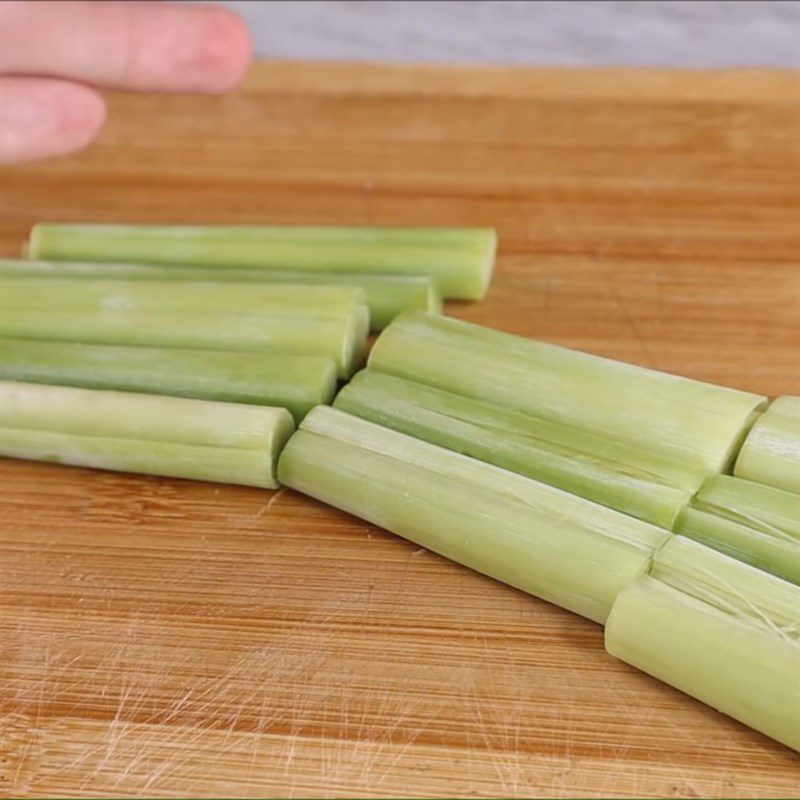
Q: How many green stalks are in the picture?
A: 11